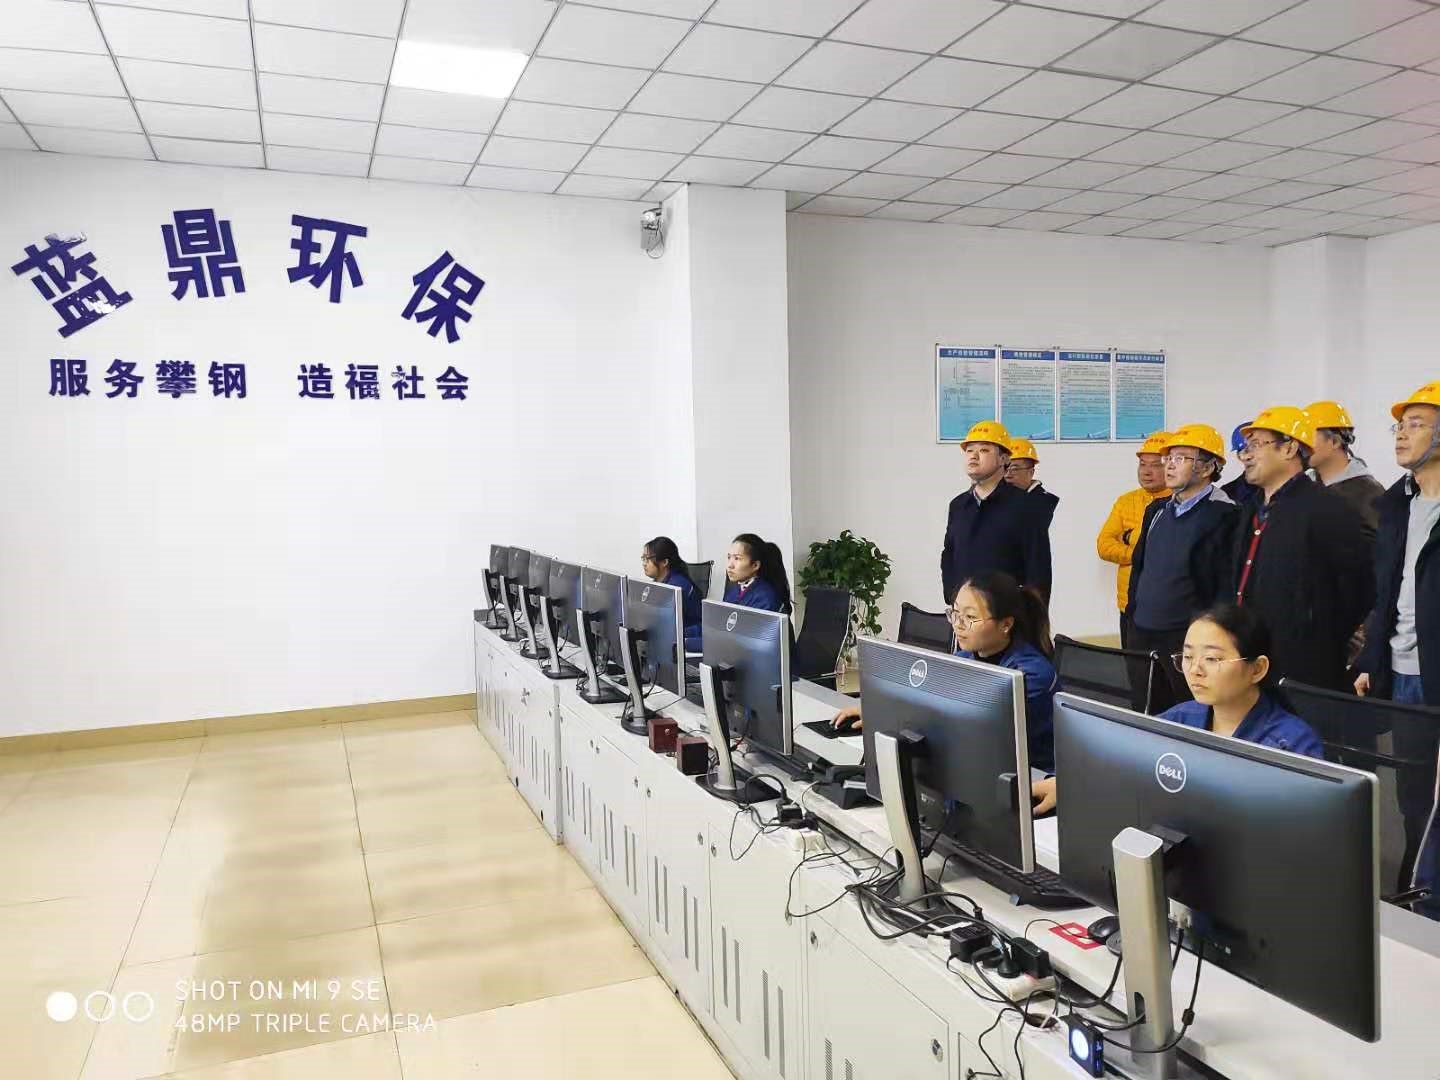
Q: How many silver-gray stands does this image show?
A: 9